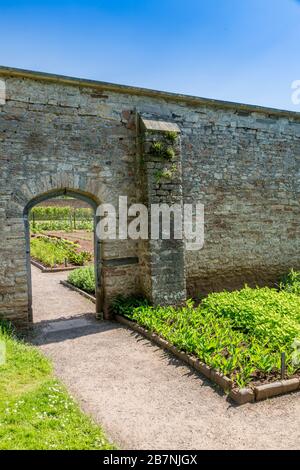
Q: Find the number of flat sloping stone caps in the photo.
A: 1